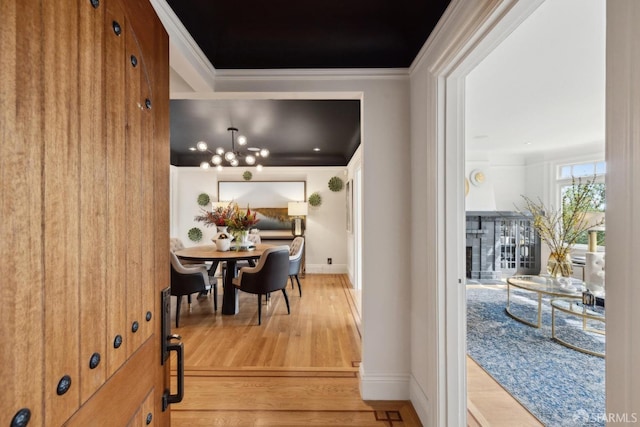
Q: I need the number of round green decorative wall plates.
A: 5